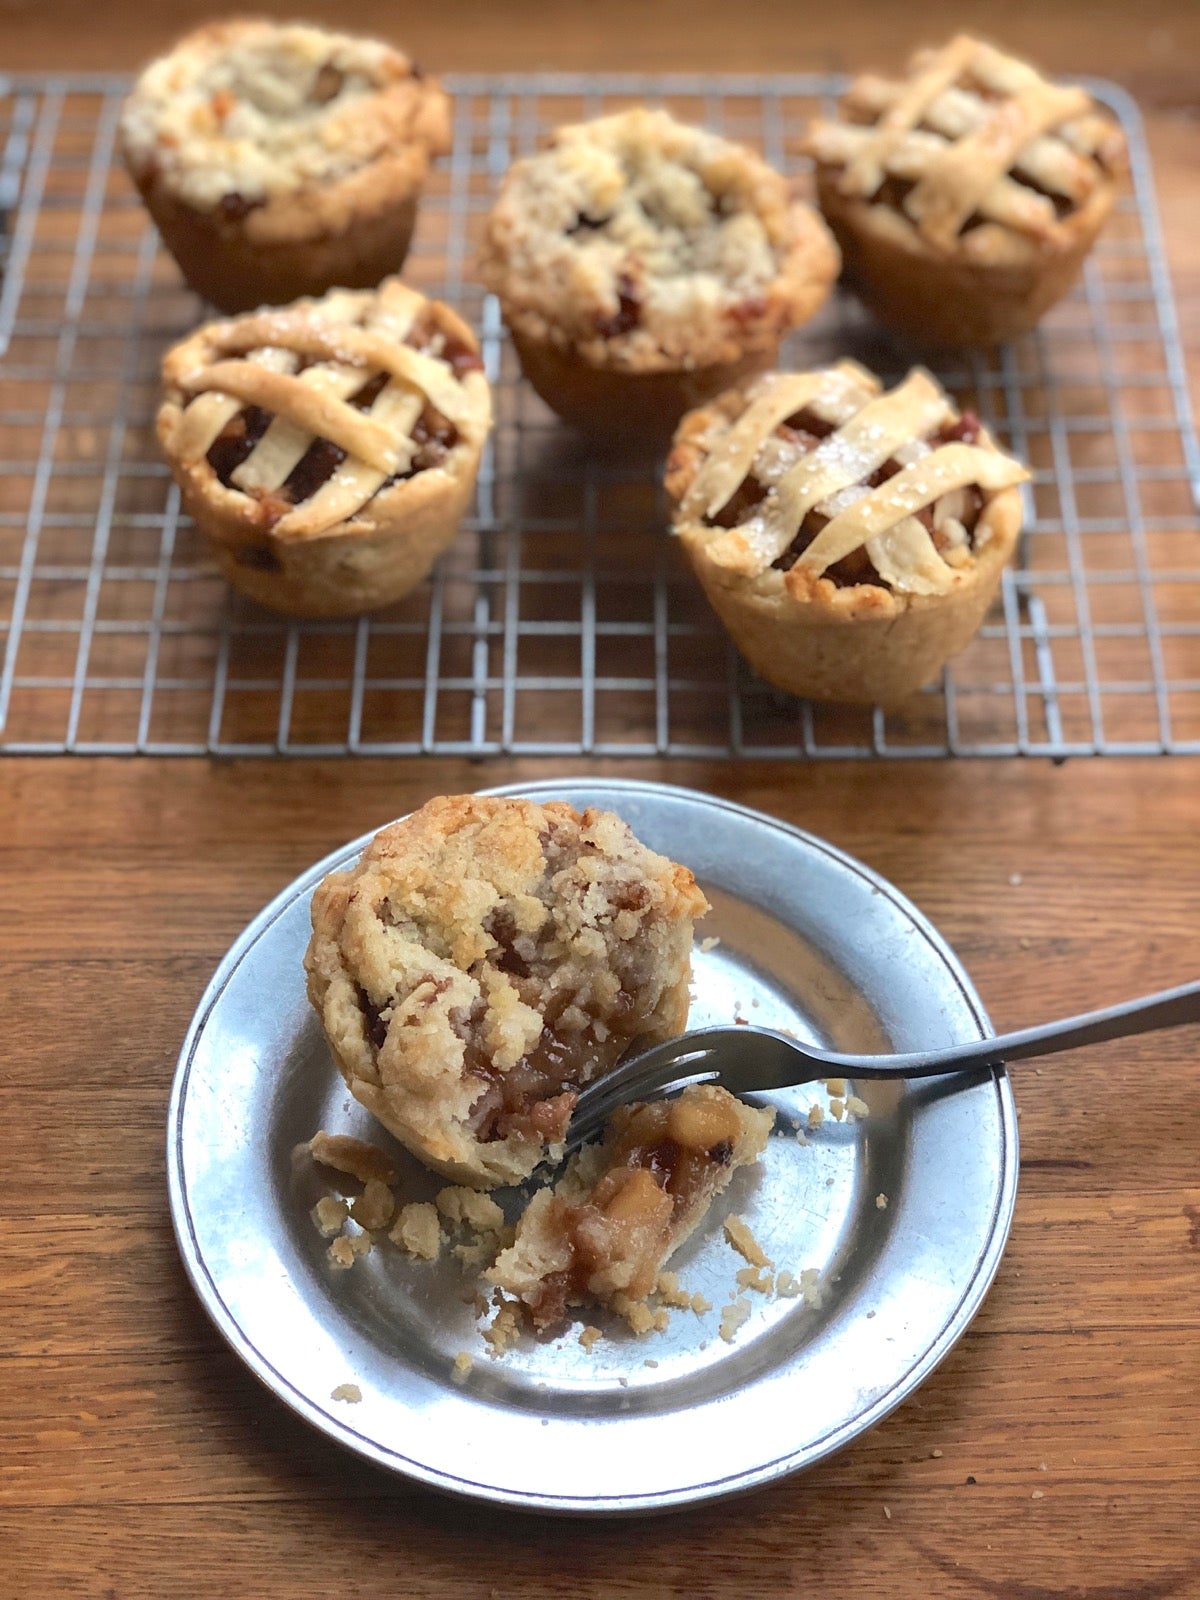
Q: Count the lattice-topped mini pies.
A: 3